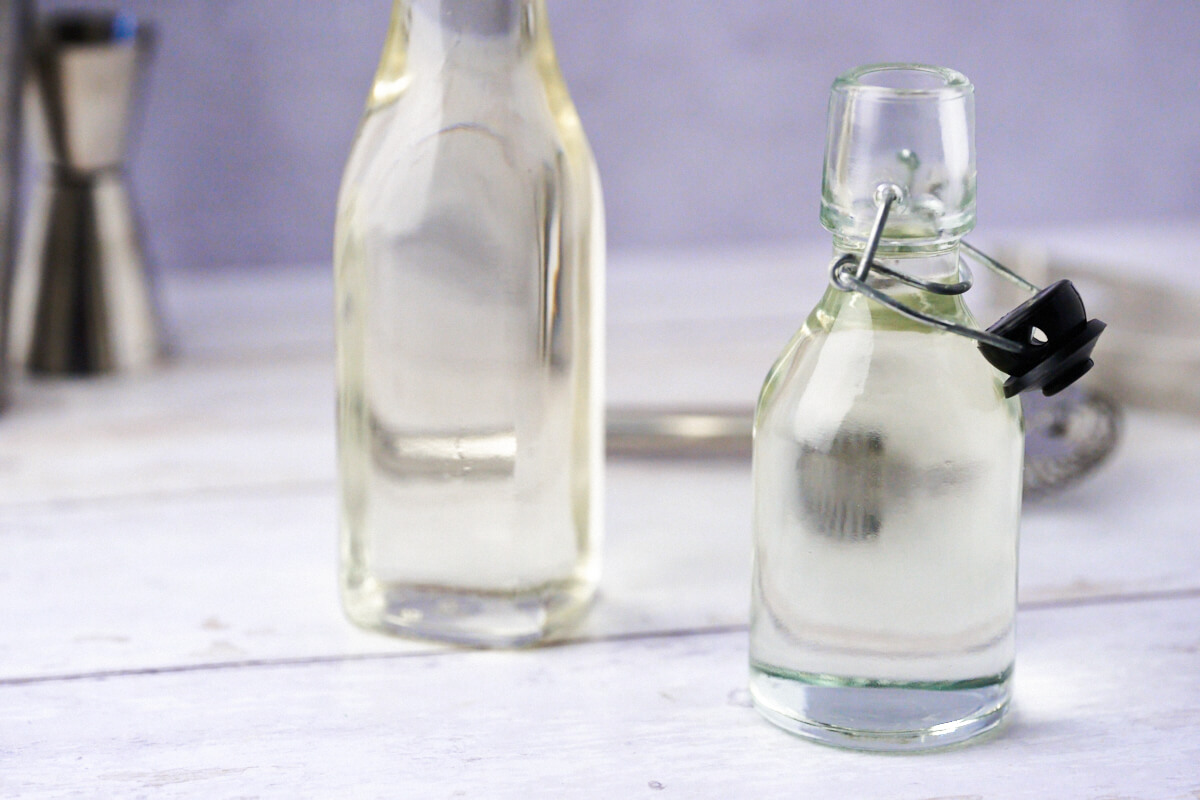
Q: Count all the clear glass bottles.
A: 2